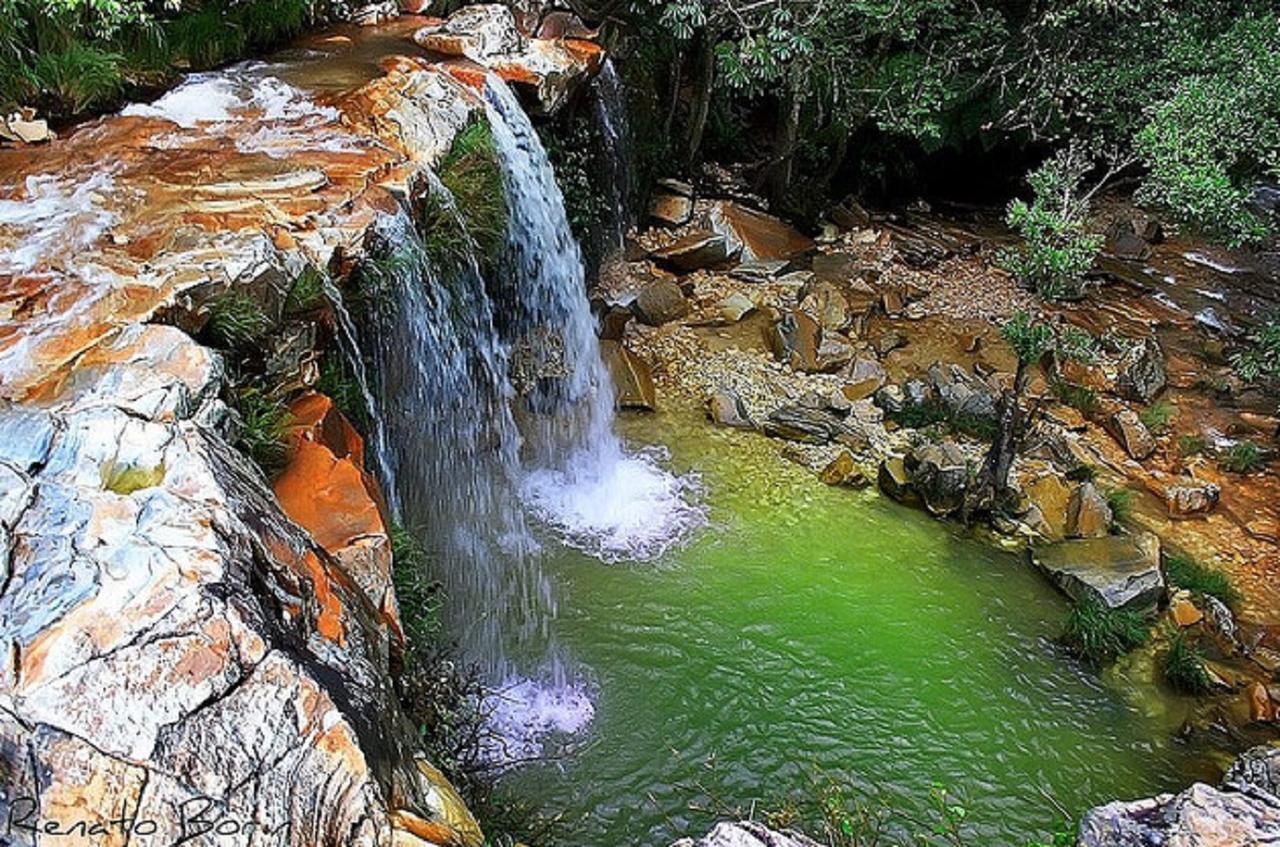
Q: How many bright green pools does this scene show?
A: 1